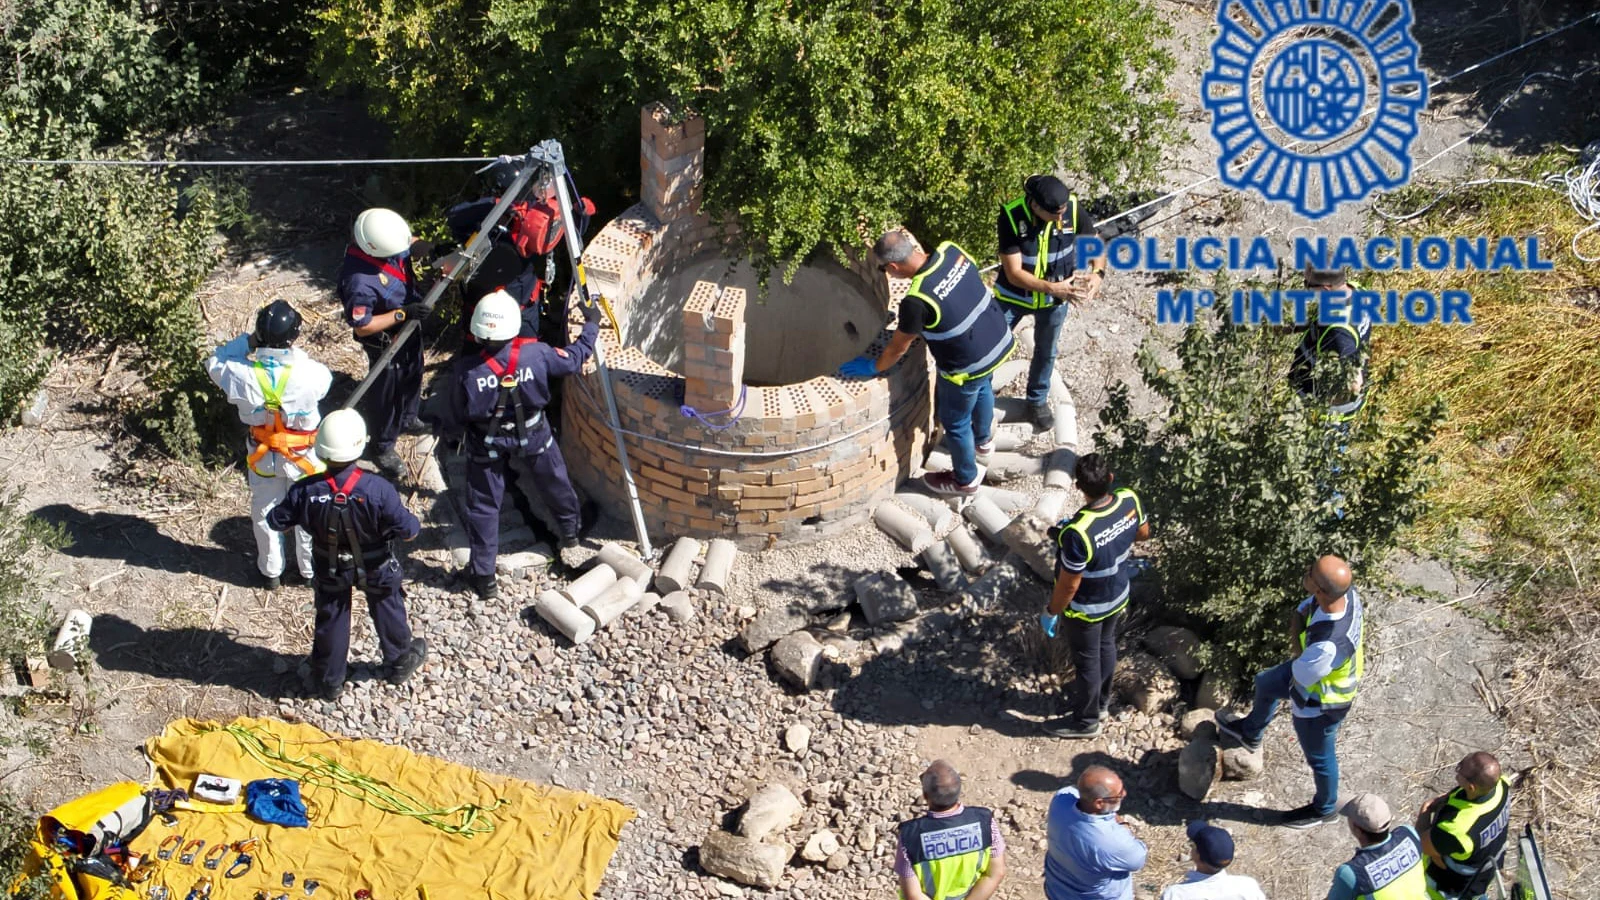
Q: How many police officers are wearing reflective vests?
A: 8